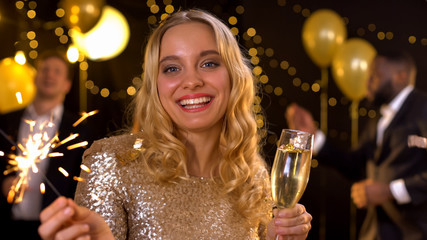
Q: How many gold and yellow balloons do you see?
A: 5